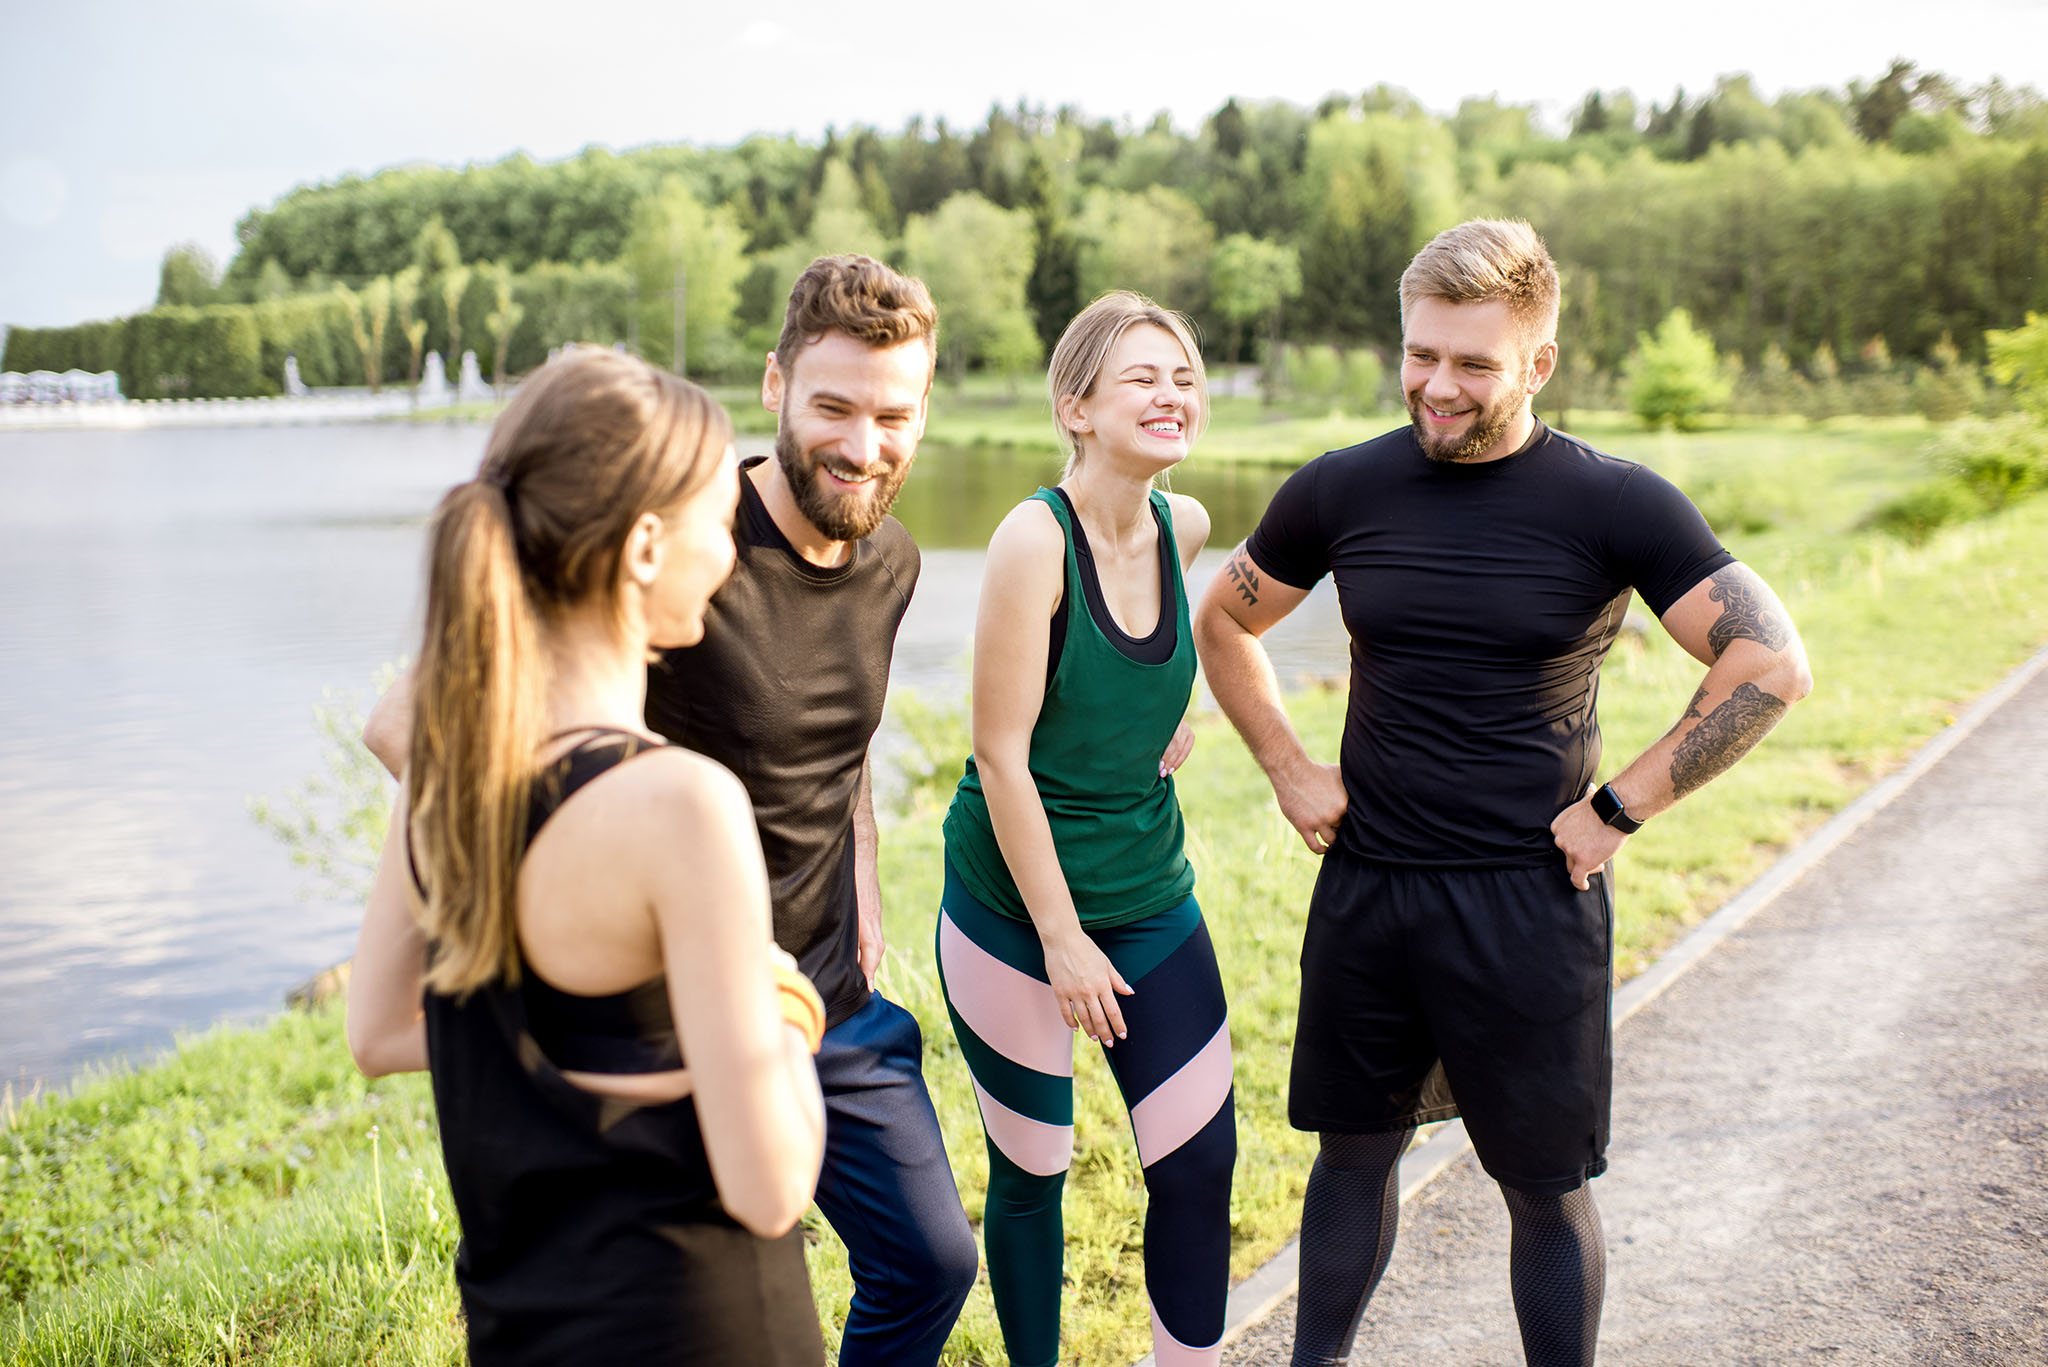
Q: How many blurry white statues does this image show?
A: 3